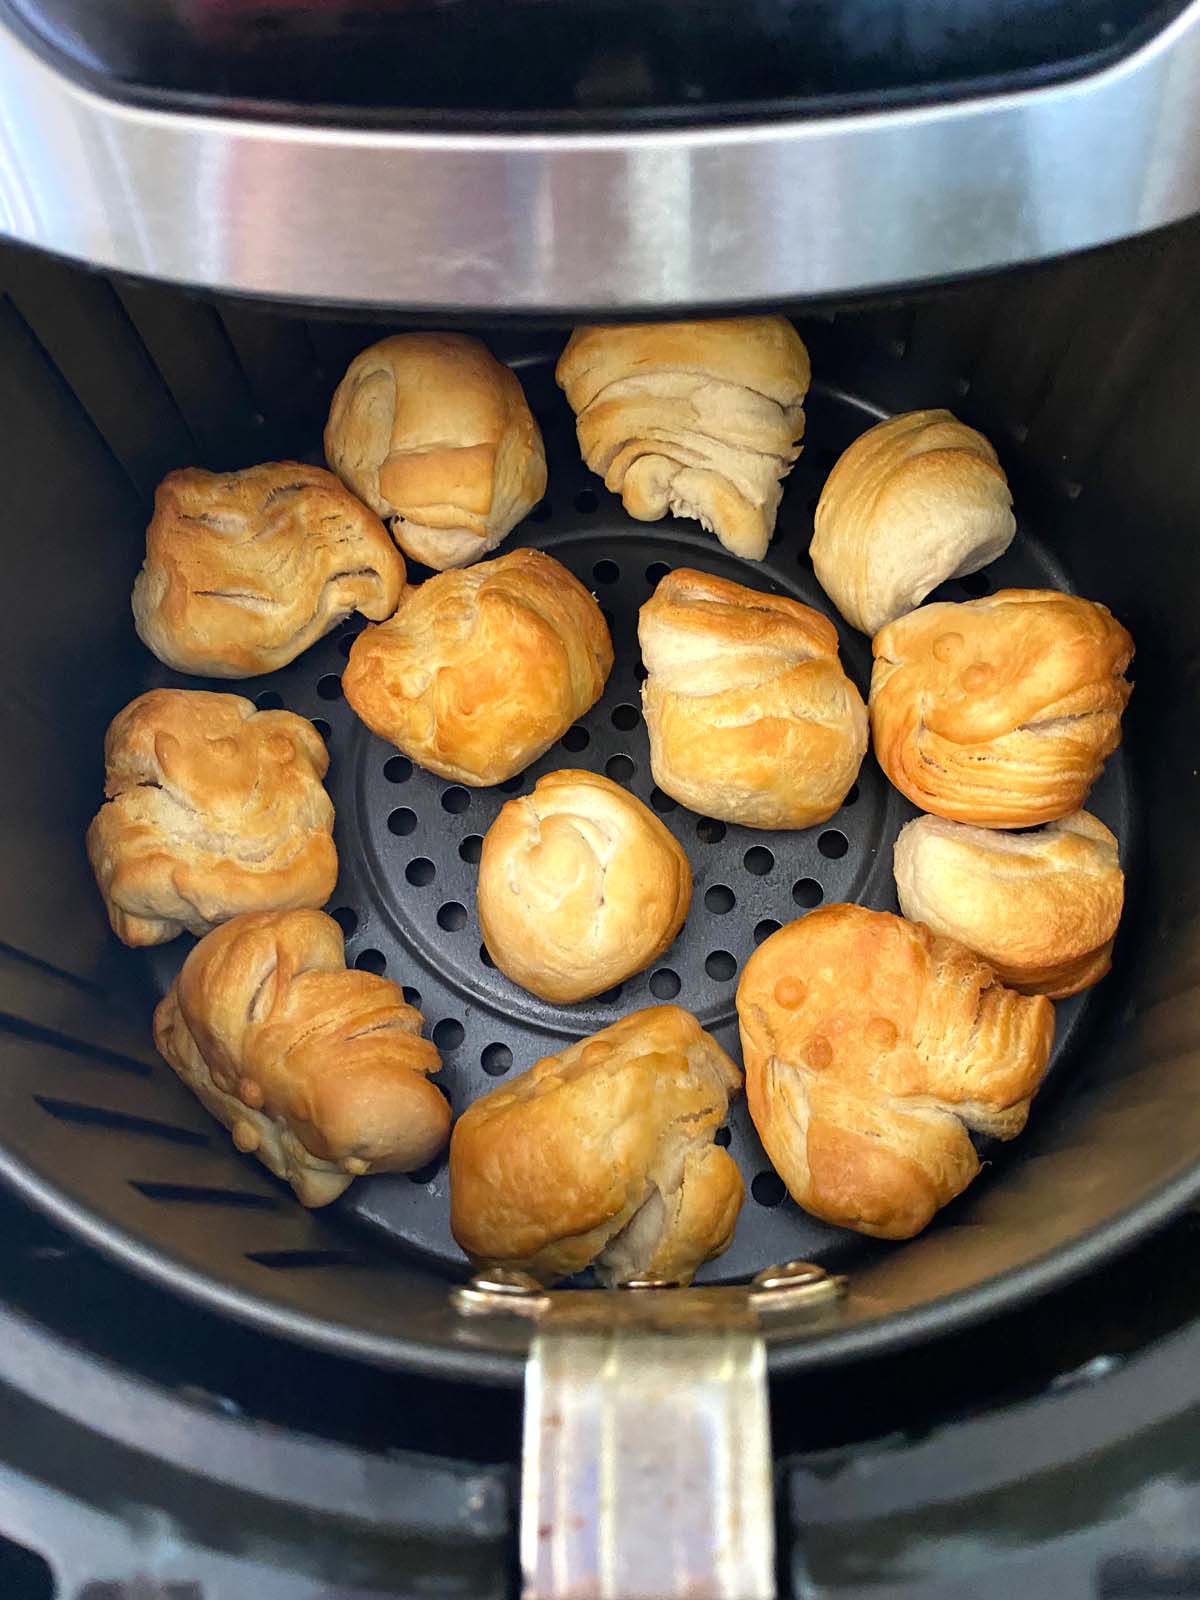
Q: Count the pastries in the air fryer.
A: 13